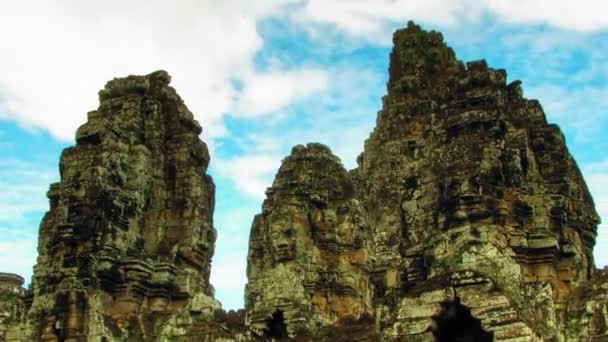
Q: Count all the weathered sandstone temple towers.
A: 3